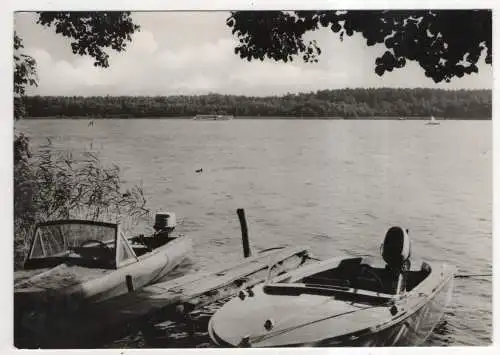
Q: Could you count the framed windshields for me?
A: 1